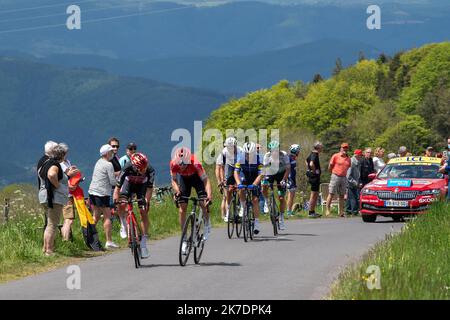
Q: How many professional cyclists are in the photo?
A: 5